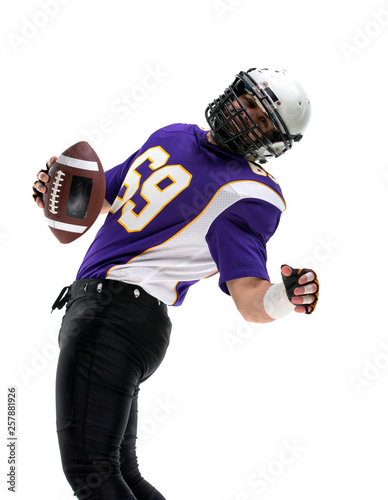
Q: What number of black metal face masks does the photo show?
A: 1